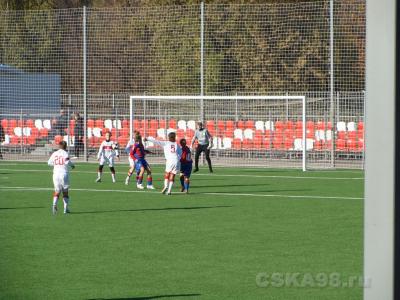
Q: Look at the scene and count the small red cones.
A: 1